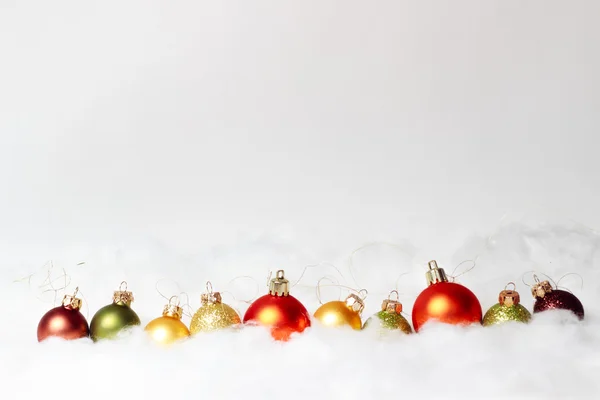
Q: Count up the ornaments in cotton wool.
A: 10